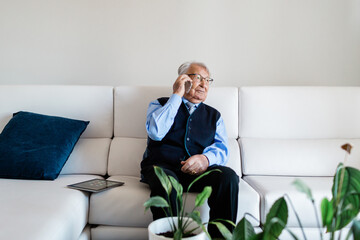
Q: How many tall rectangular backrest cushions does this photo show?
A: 3